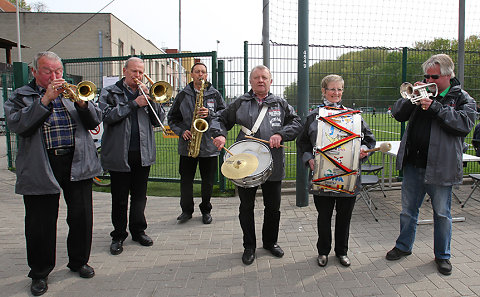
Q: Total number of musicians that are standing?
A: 6